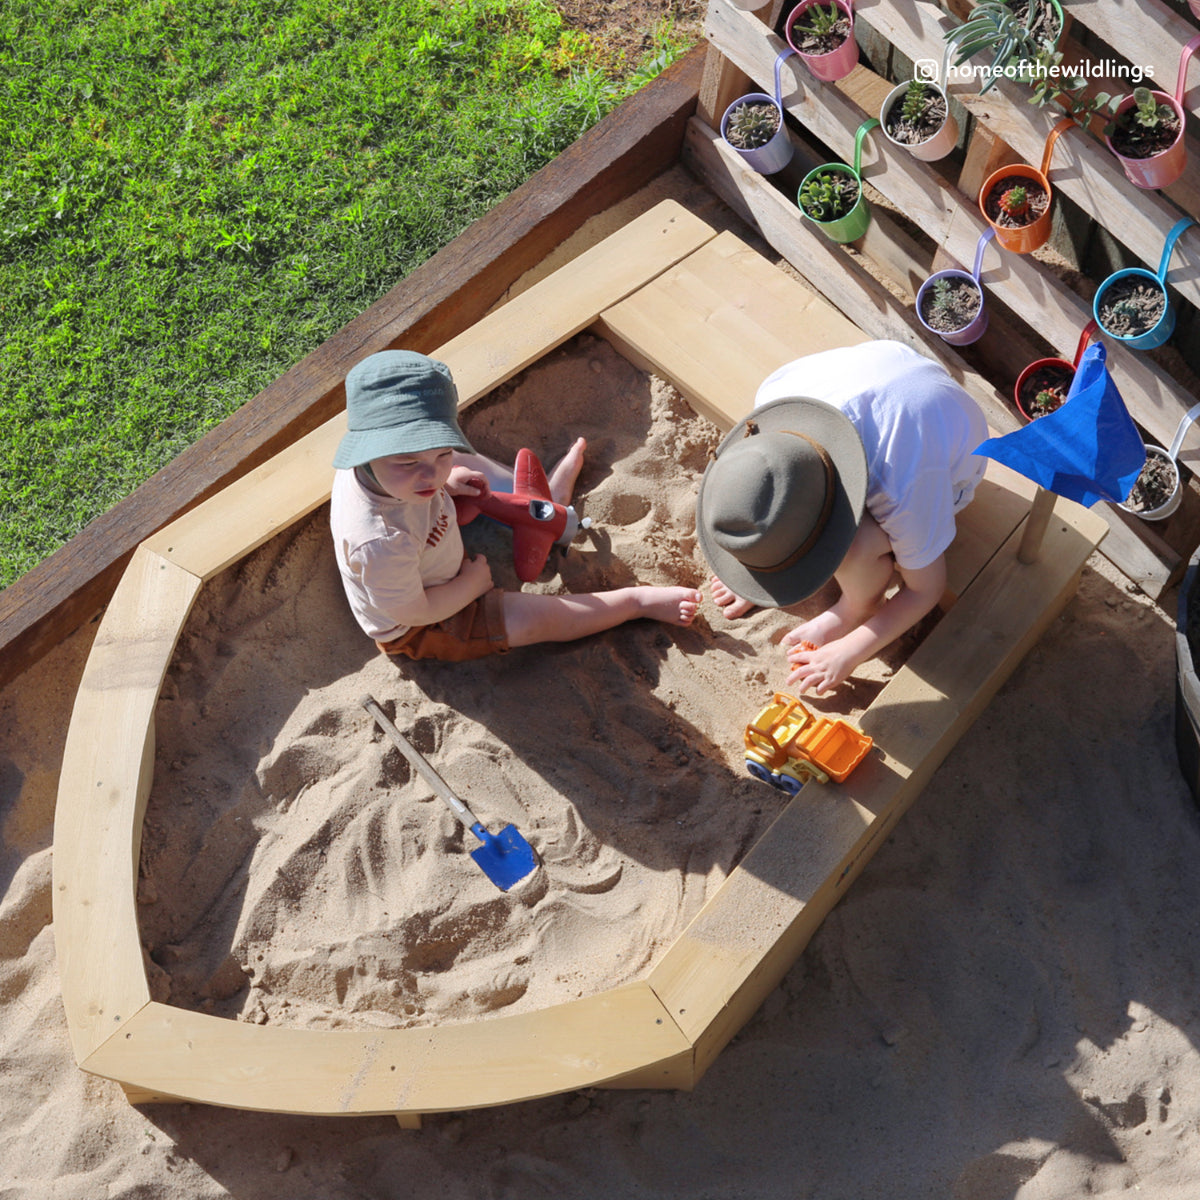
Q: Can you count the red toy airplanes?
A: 1